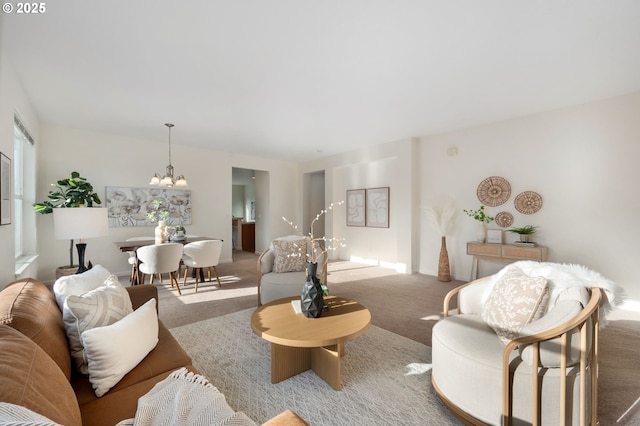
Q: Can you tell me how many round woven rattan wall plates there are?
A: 3